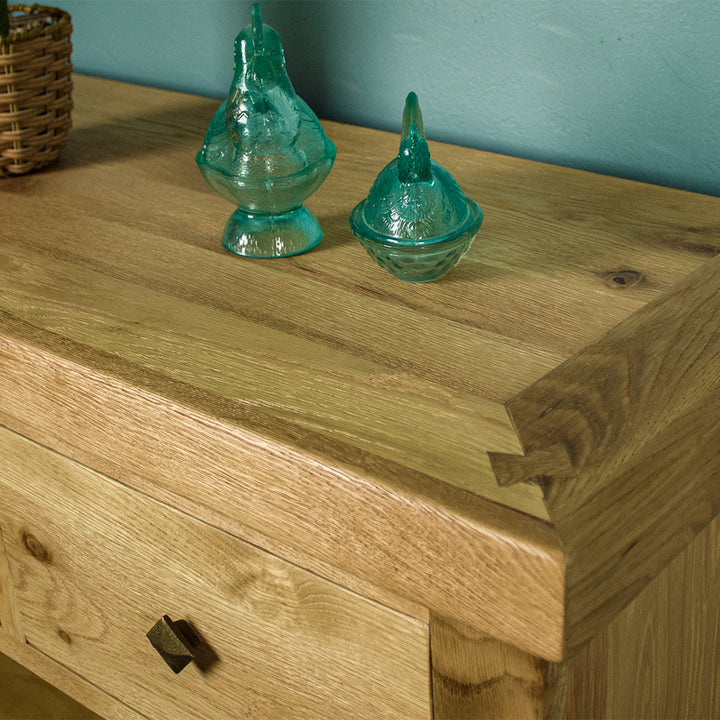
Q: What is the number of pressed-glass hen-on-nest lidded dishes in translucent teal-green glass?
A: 2